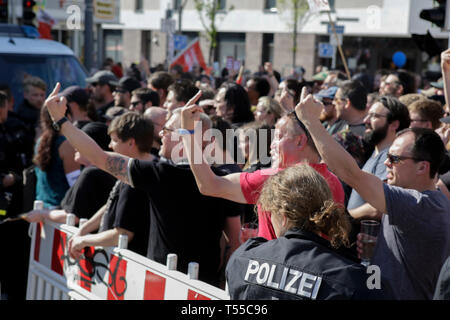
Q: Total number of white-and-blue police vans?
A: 1